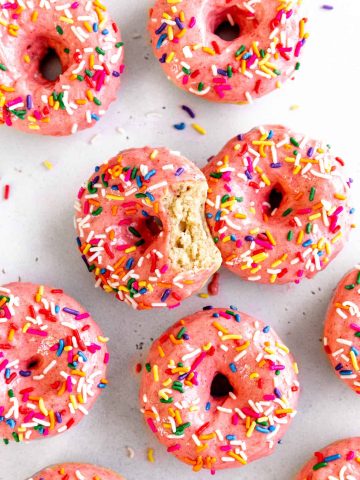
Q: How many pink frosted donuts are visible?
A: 9